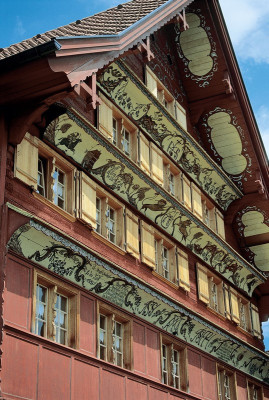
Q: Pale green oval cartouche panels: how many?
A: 3